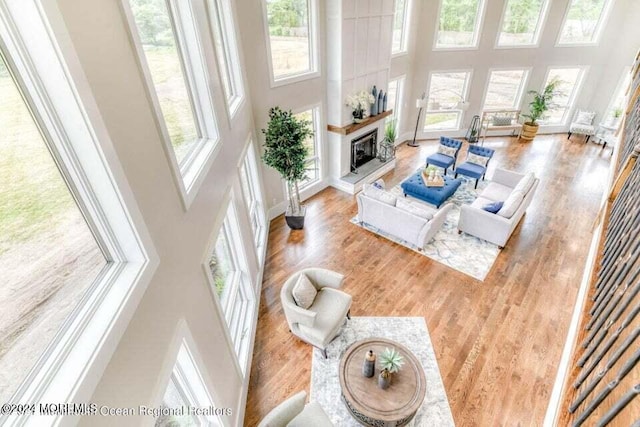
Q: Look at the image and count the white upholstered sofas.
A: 2